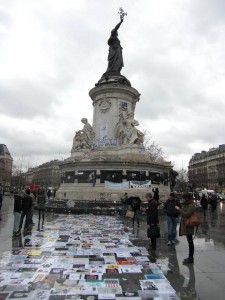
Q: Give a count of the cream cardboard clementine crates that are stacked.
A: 0